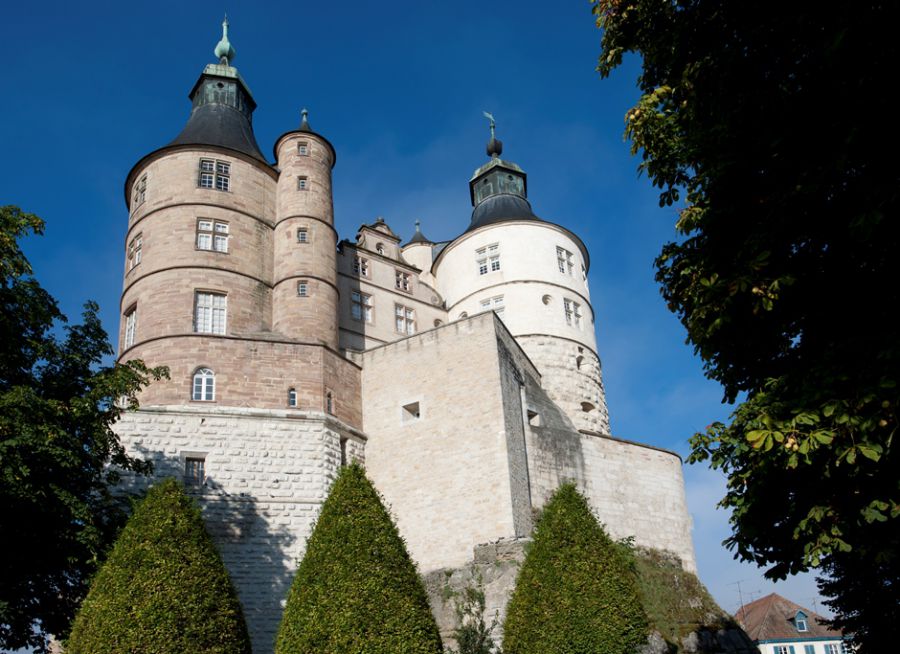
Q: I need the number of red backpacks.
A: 0